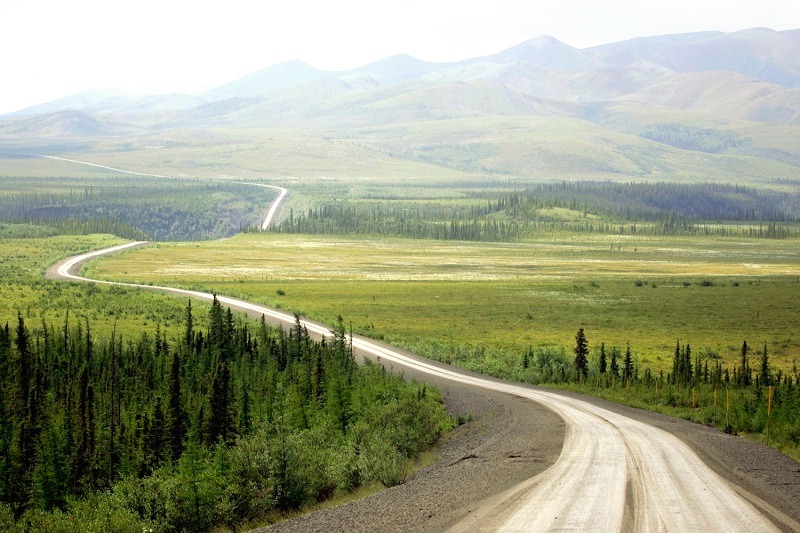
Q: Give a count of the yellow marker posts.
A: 9